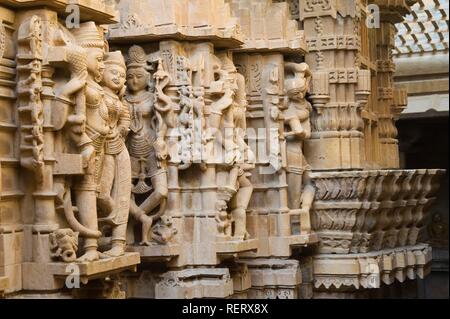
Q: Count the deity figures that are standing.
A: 5